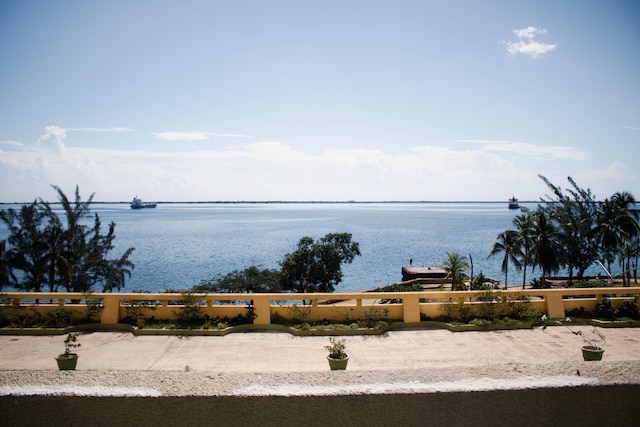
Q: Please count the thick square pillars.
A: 4